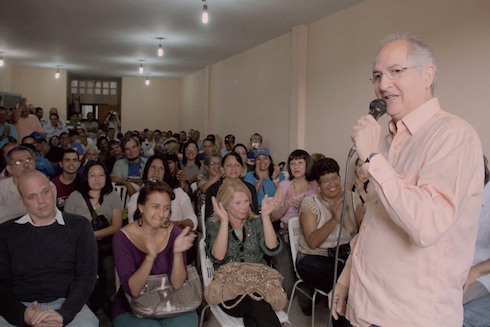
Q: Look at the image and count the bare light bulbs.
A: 6